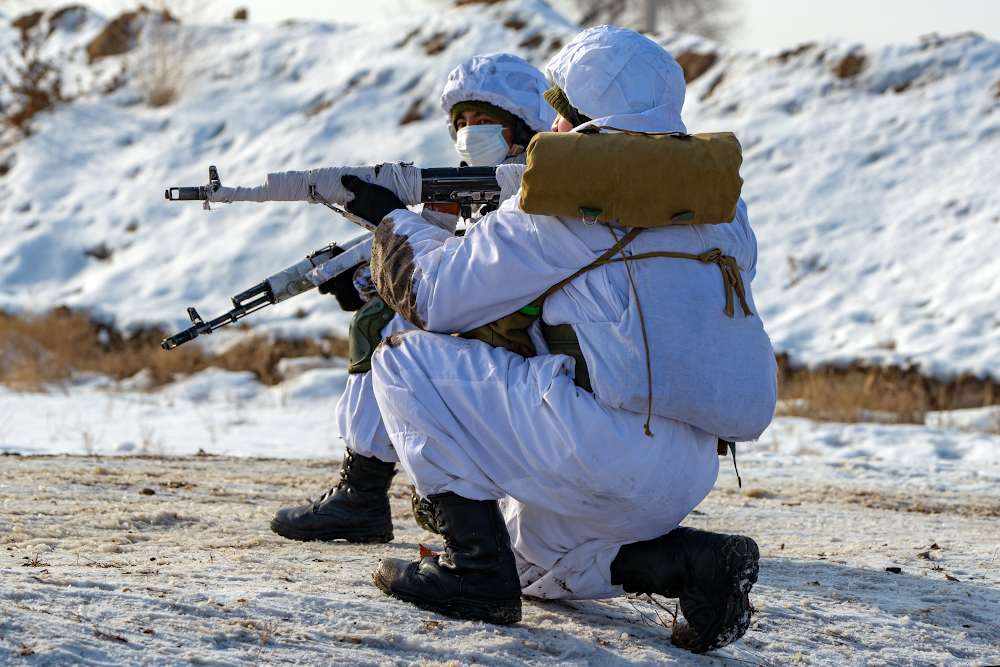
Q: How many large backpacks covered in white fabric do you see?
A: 1